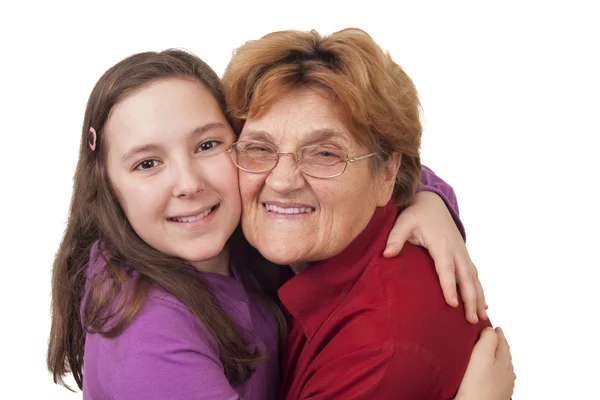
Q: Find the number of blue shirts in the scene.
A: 0